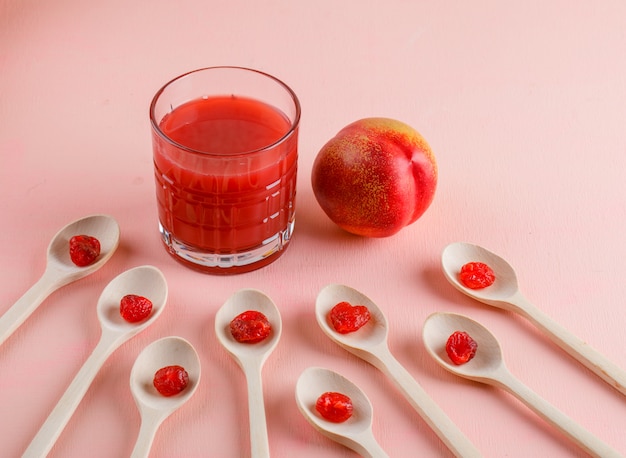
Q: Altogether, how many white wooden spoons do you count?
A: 8